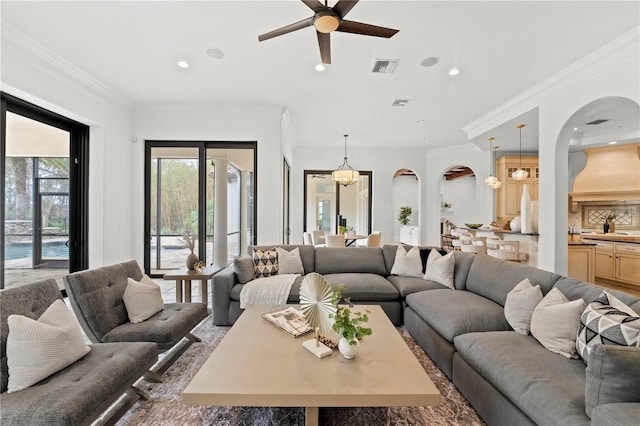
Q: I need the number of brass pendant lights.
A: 3